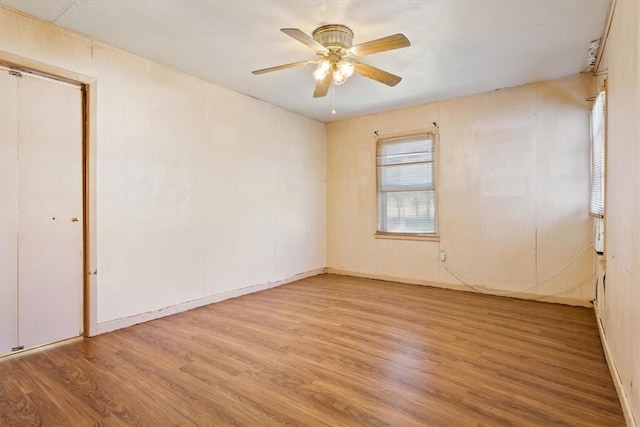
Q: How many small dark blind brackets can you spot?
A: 2